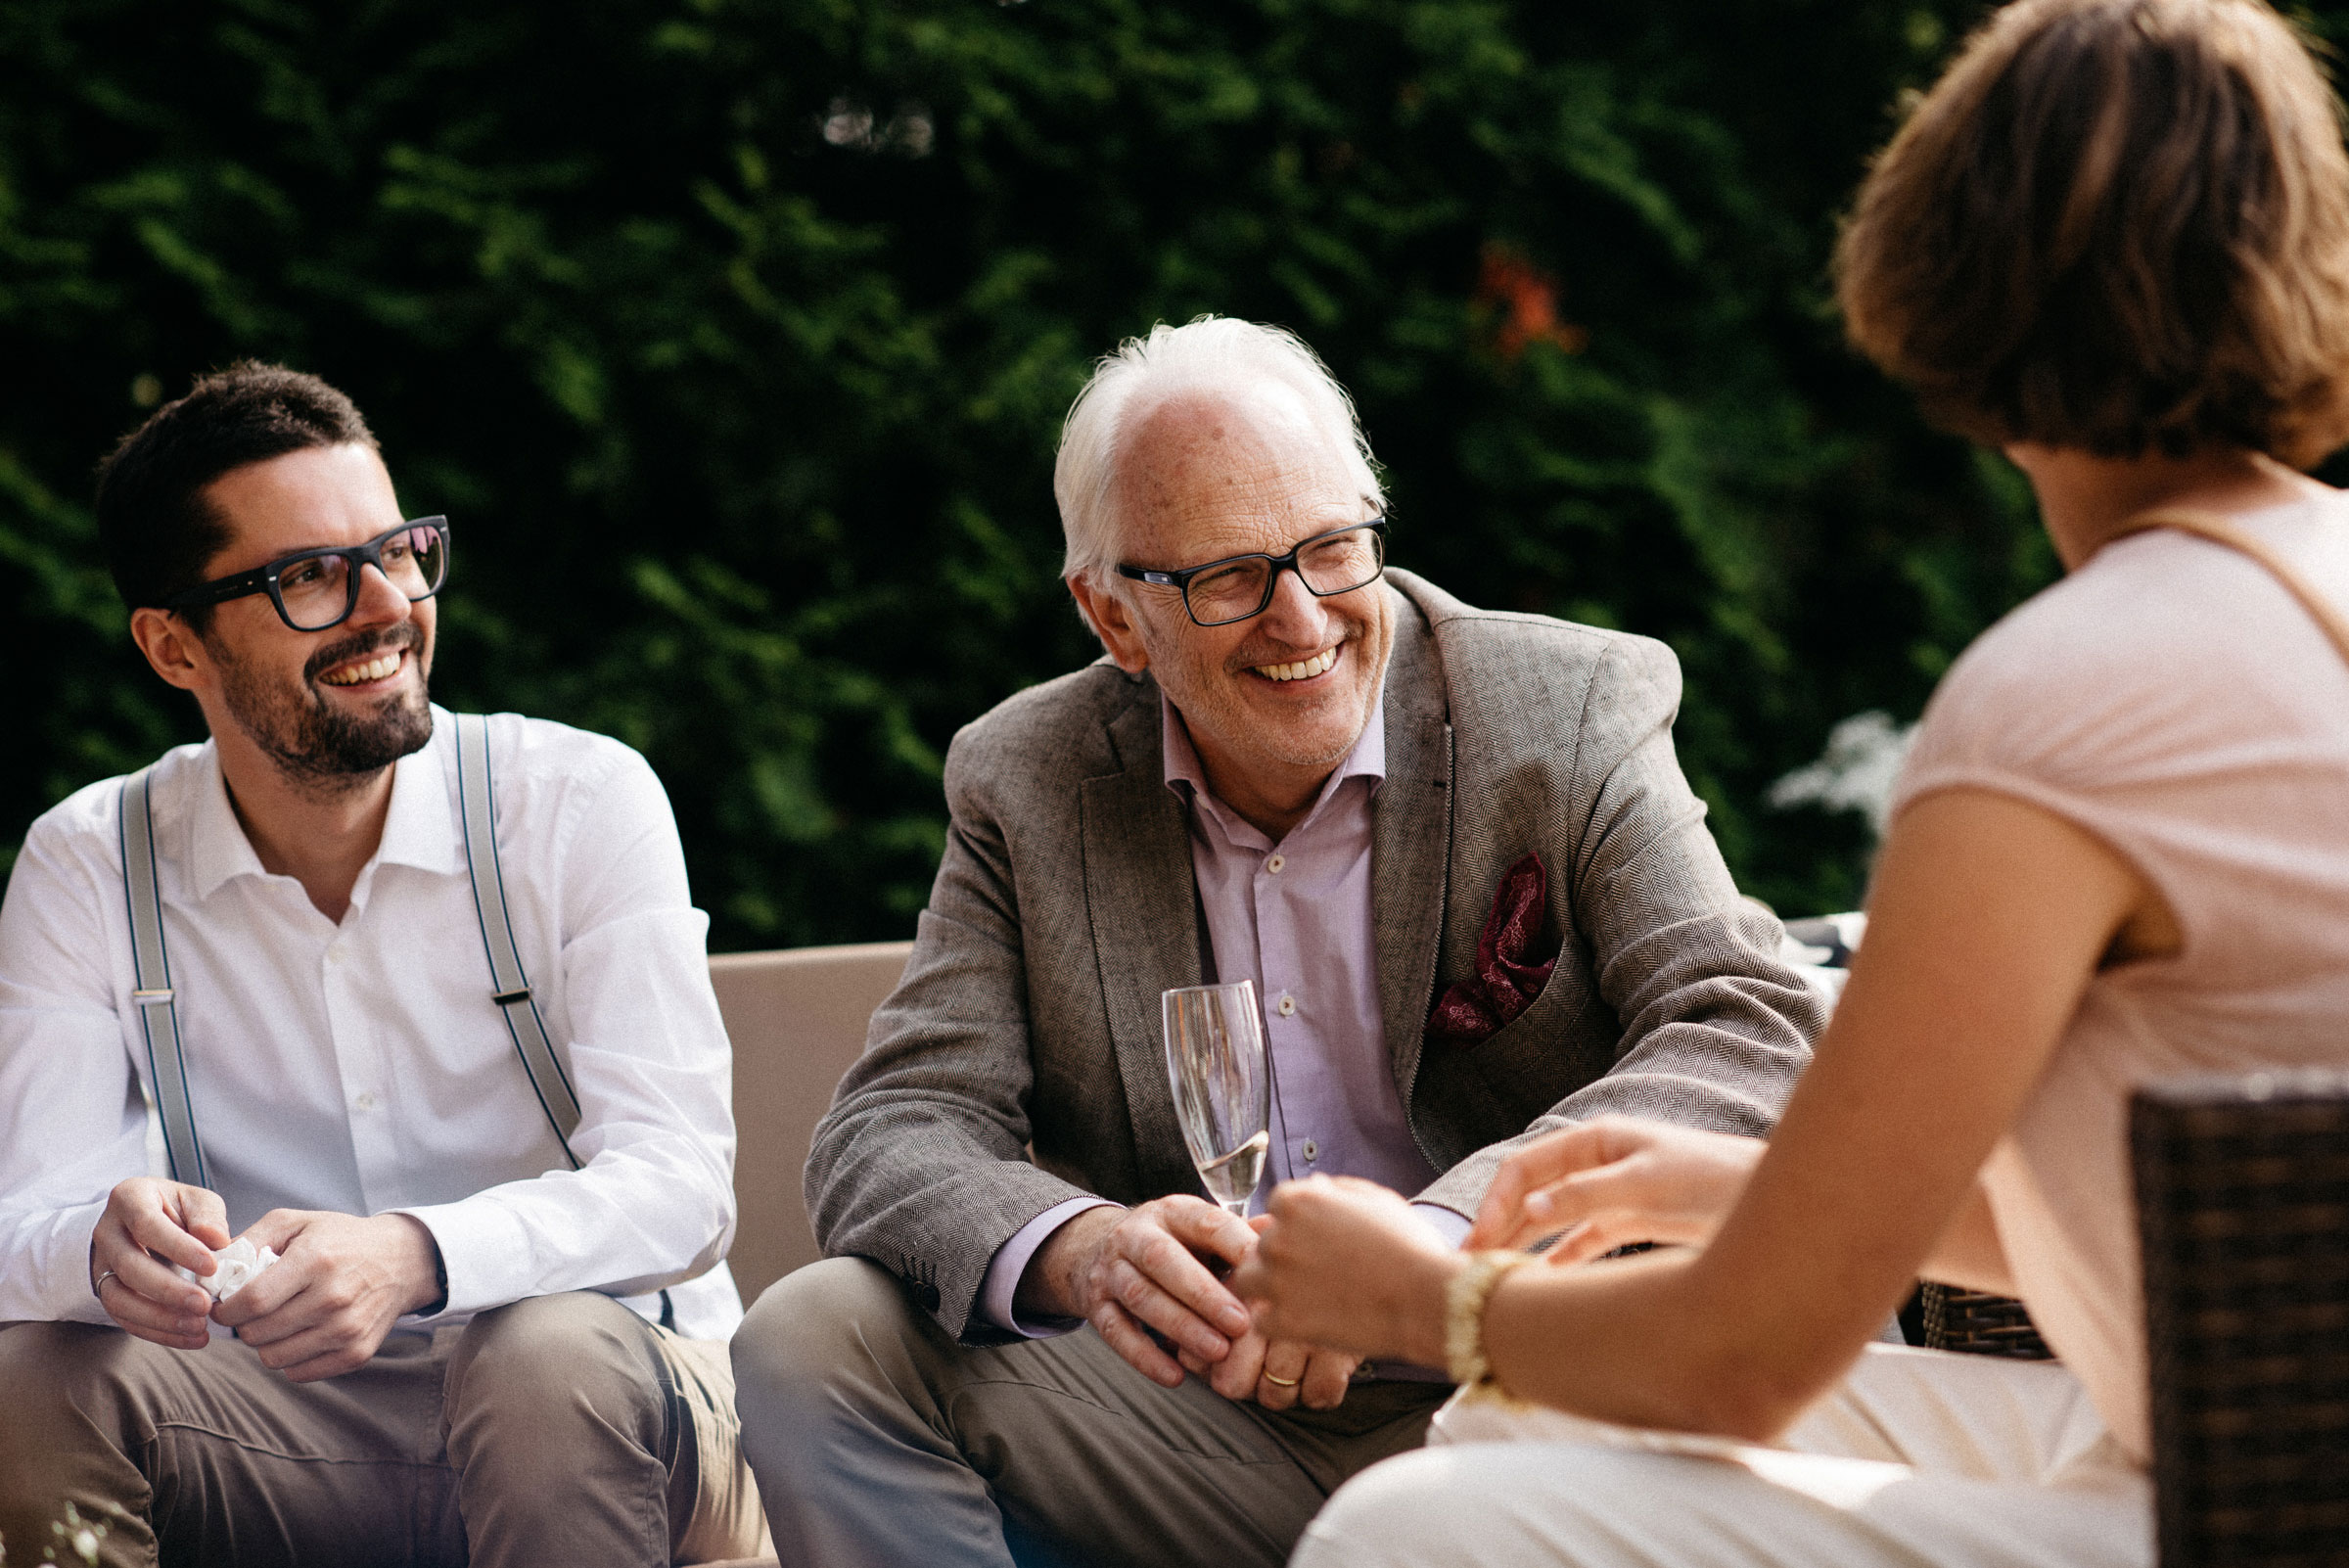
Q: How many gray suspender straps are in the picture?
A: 2